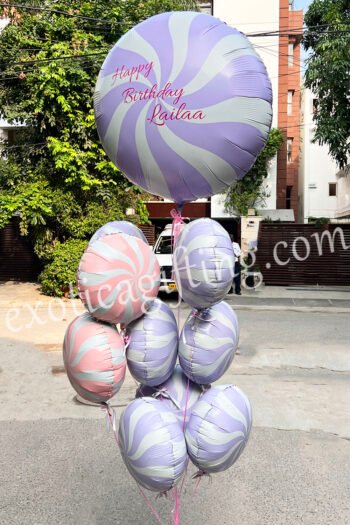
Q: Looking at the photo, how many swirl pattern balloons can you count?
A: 10